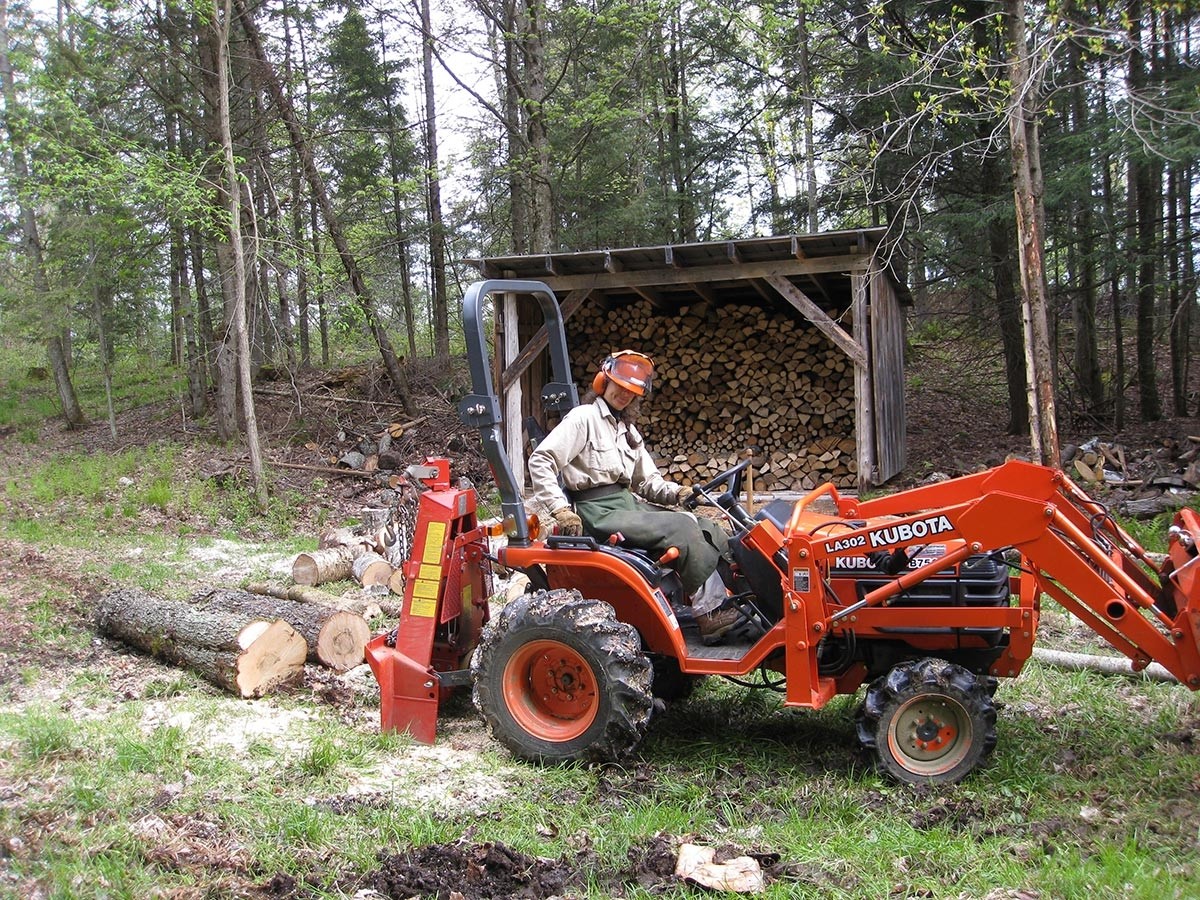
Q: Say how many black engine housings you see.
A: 1